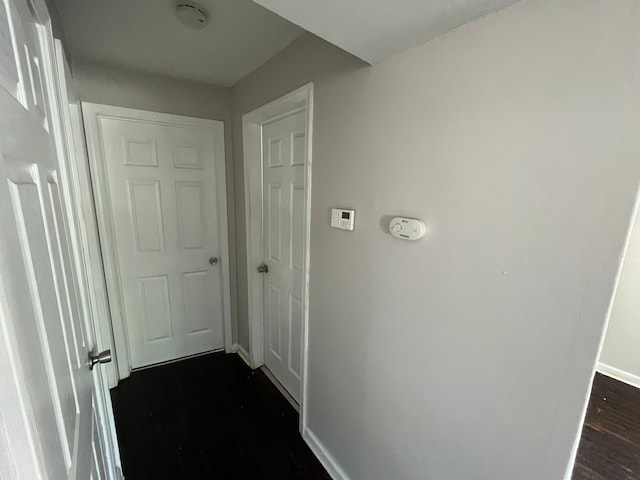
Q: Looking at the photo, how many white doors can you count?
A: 3